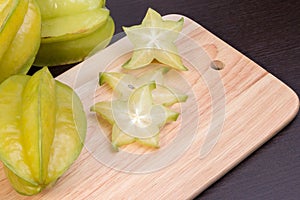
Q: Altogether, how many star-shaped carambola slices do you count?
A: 3